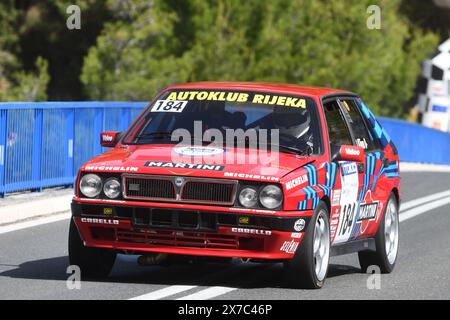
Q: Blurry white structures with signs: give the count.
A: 1